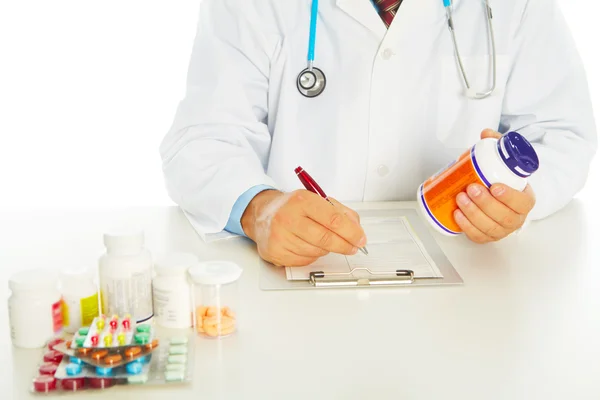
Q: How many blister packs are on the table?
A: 6